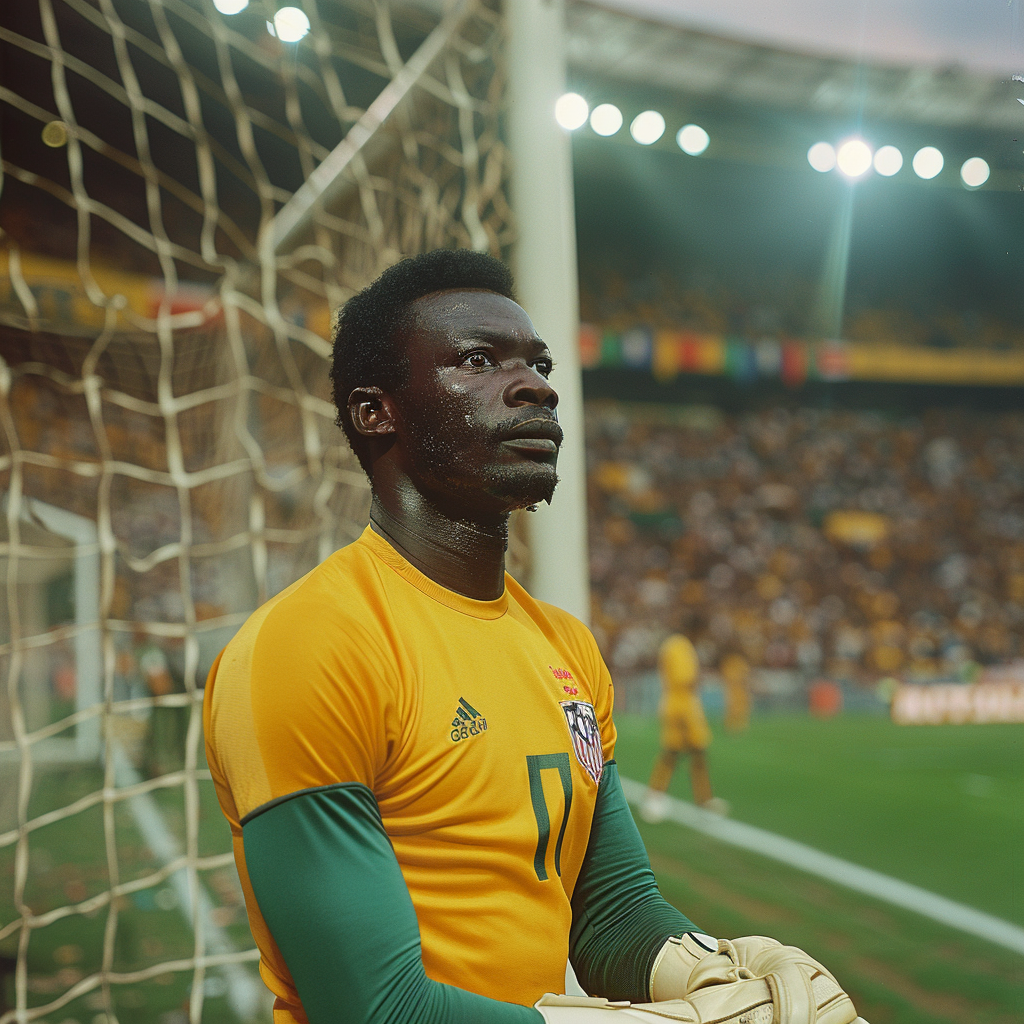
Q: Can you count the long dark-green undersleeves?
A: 2